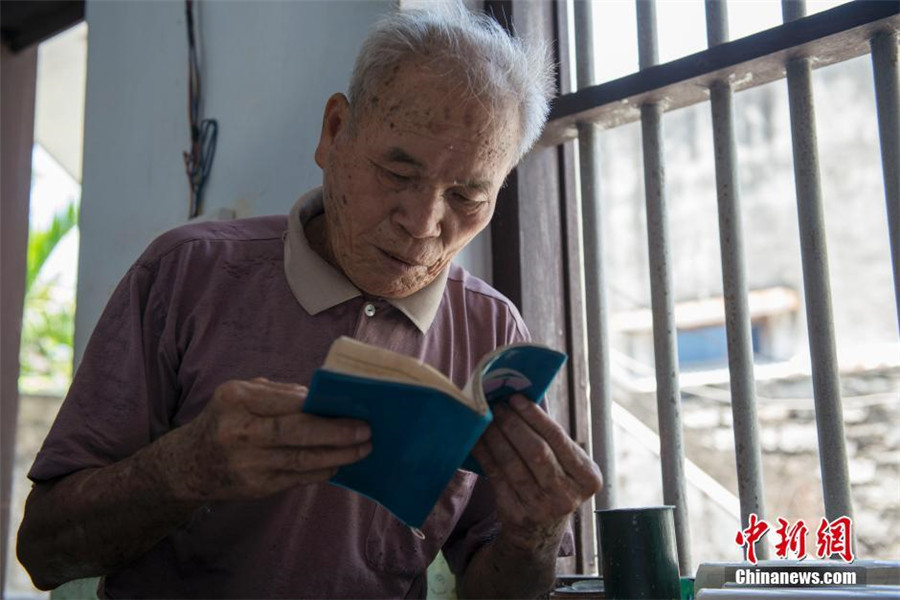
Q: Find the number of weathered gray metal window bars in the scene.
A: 5